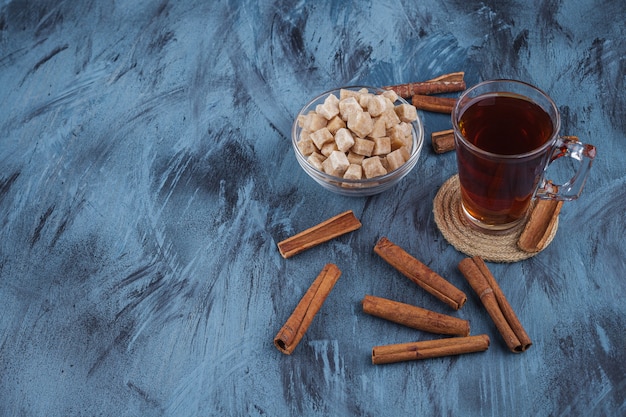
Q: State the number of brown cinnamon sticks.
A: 10